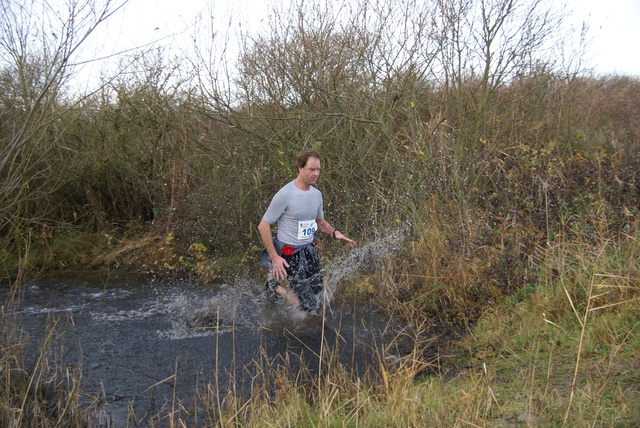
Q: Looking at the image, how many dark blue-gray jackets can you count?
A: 1